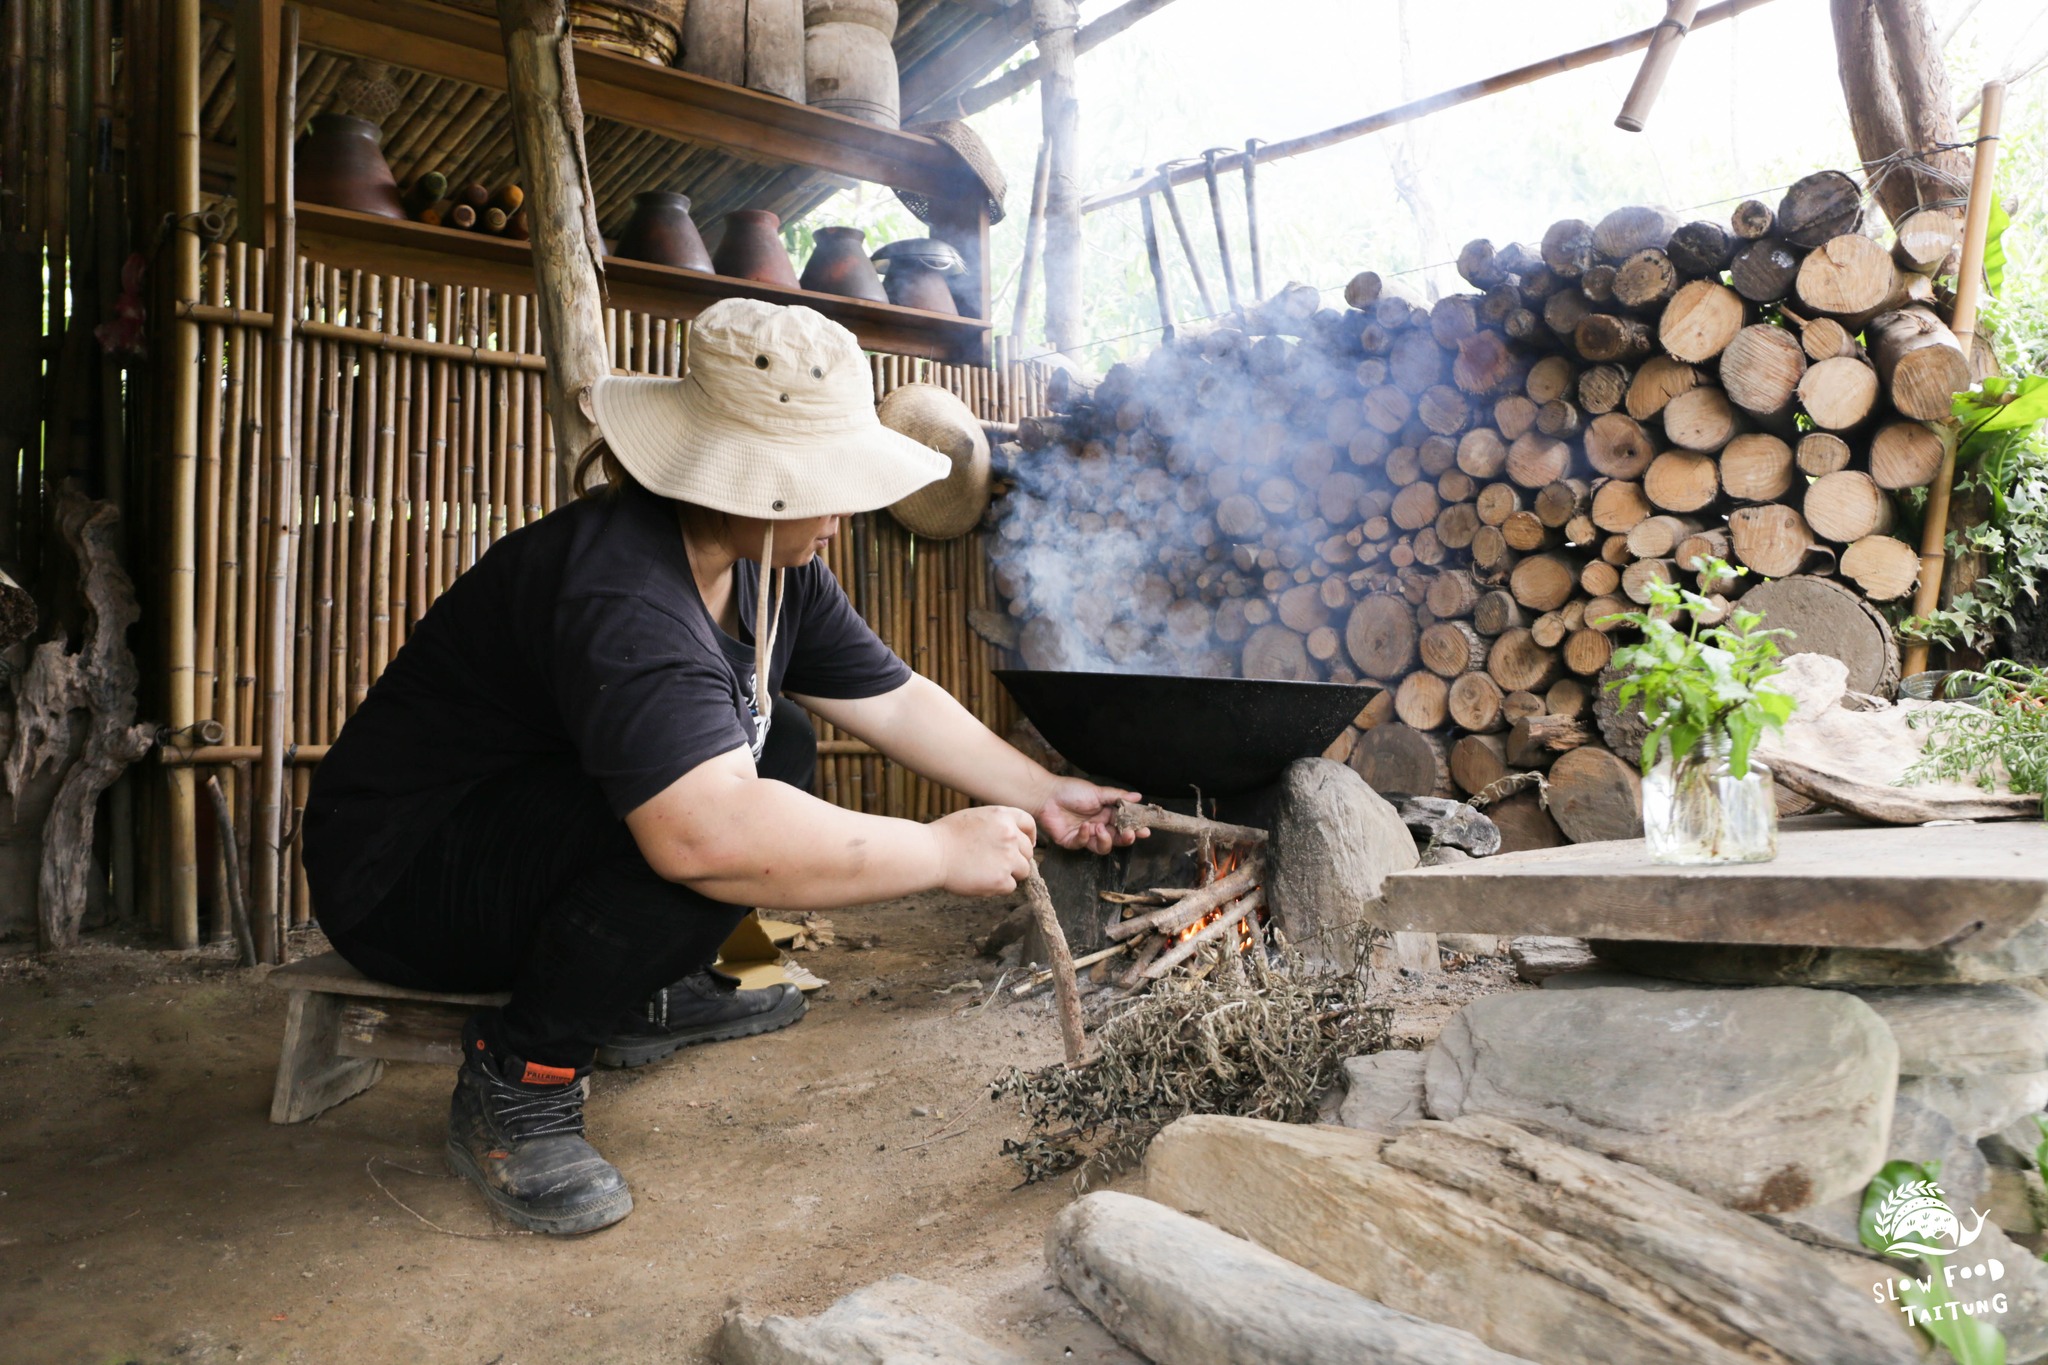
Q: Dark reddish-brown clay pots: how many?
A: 5